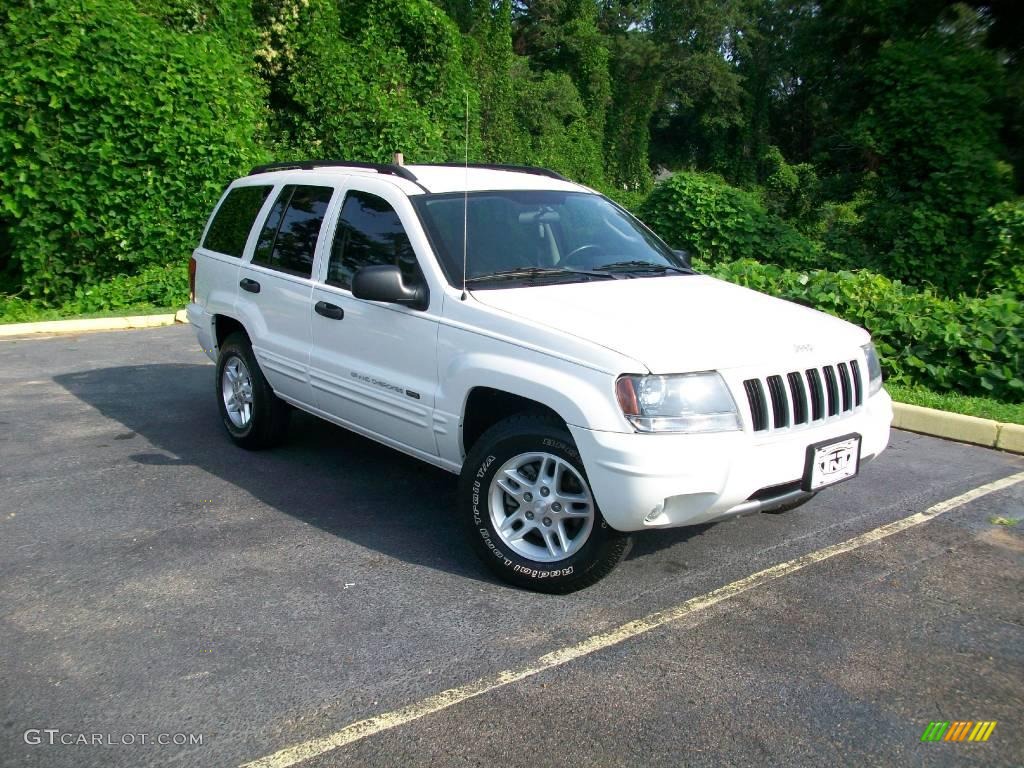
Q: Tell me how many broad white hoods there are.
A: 1